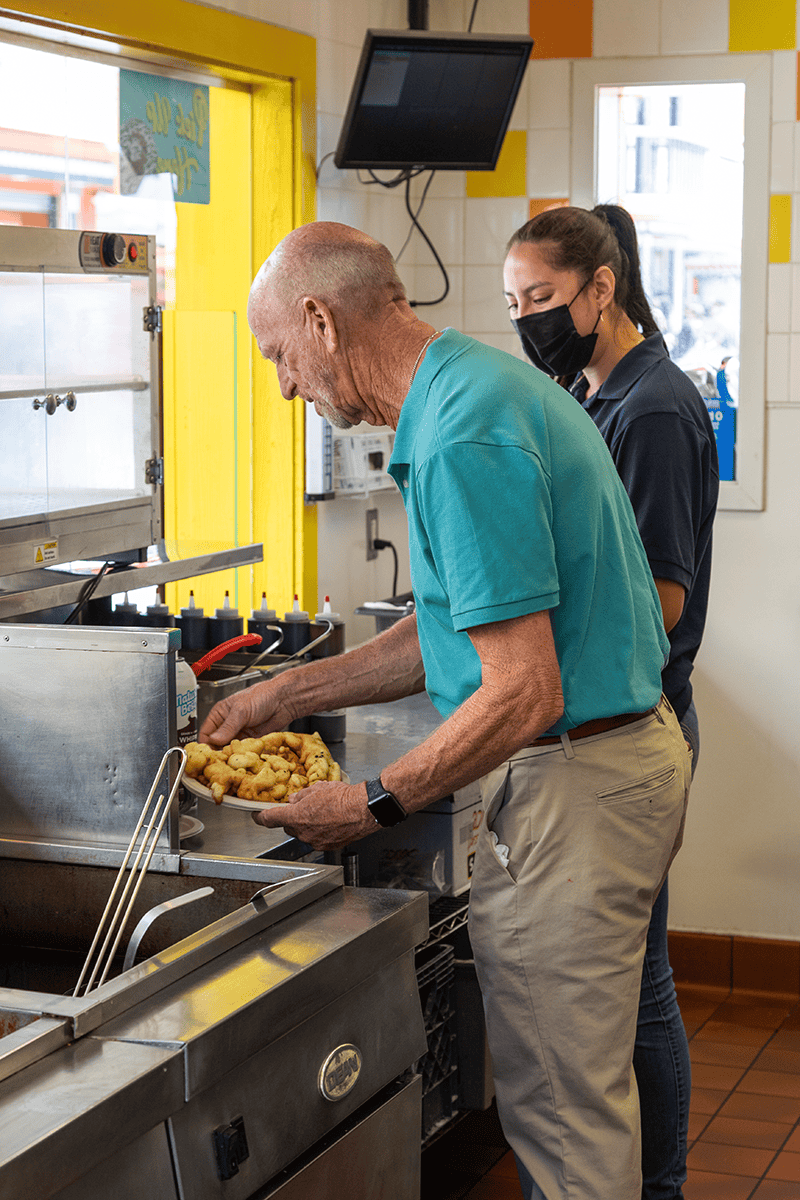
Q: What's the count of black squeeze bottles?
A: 7